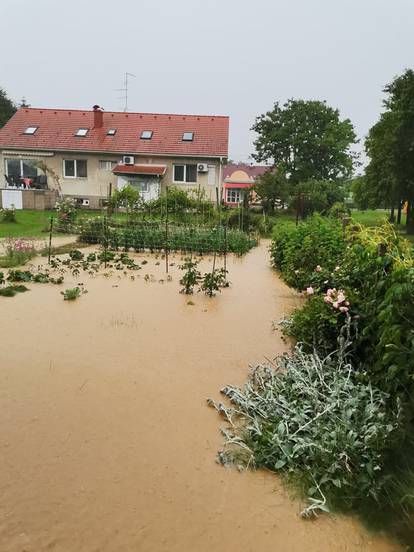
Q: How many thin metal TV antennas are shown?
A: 1